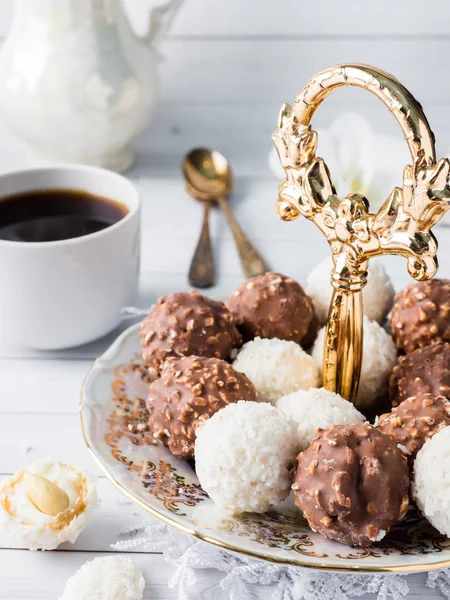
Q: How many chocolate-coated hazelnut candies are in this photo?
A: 7